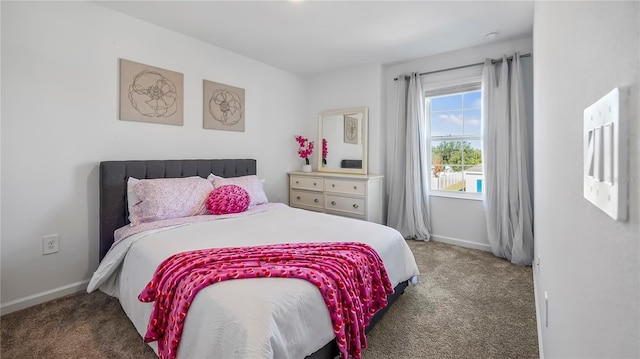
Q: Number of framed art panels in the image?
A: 2